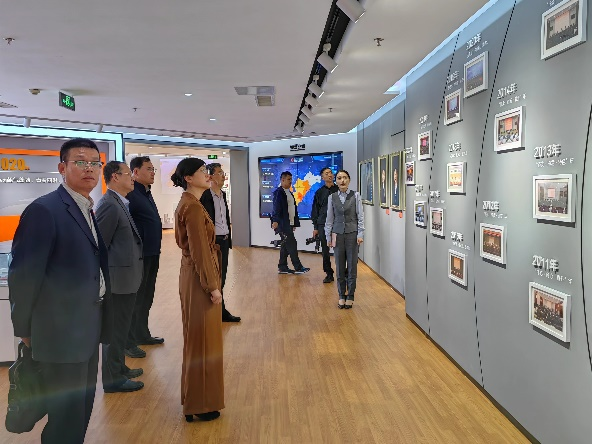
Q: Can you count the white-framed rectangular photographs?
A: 13